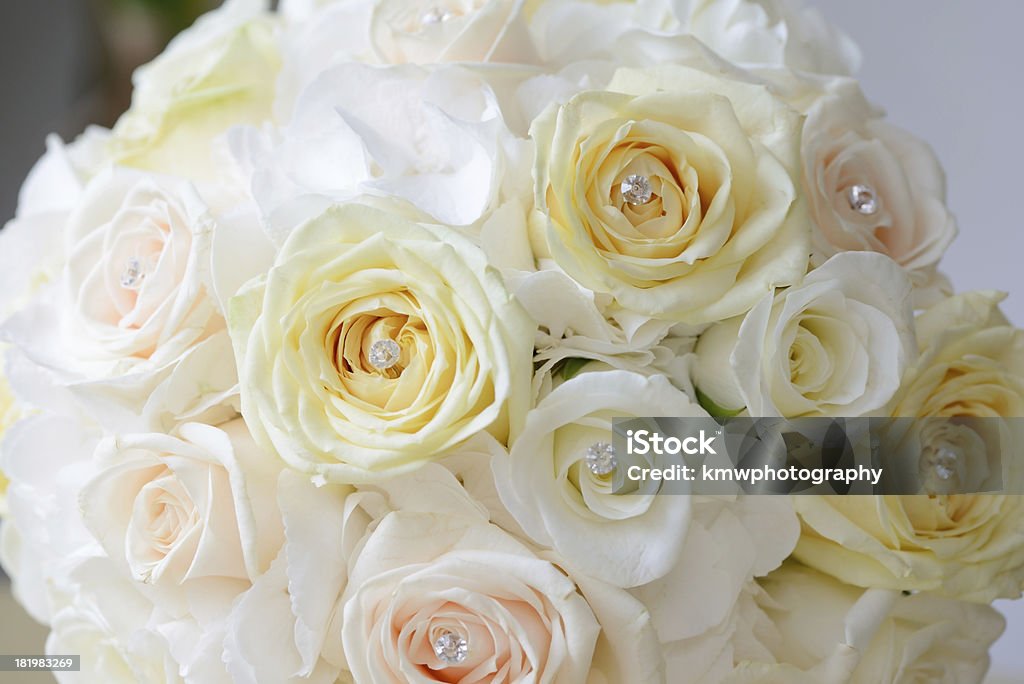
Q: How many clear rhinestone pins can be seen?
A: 8